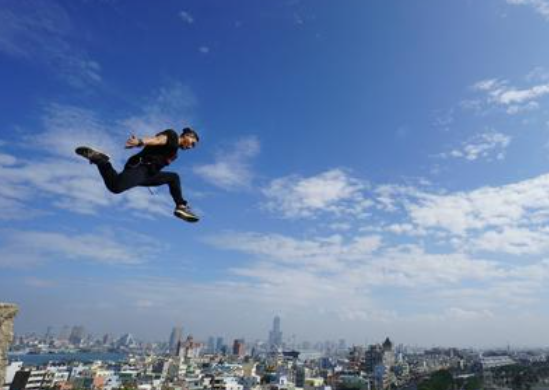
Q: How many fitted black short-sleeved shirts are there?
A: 1